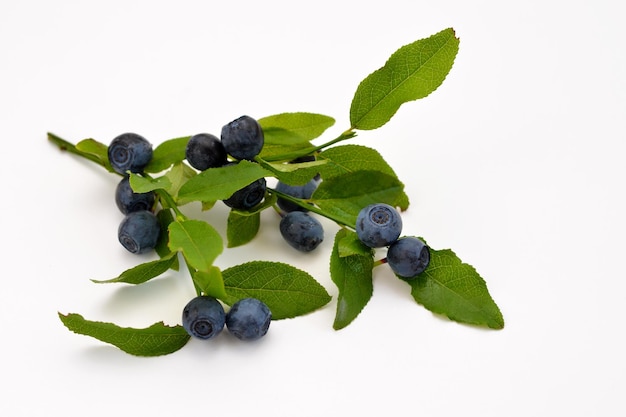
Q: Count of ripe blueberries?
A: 12